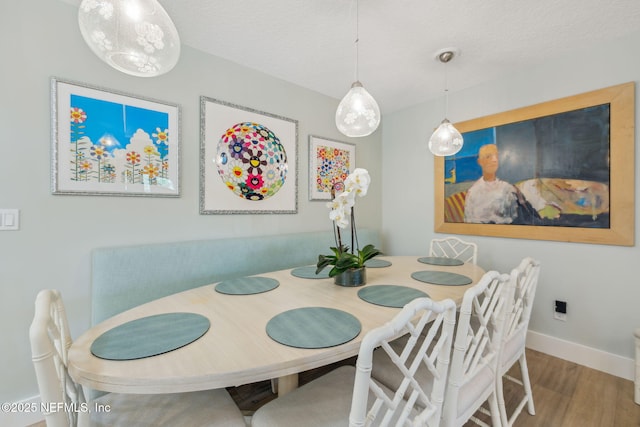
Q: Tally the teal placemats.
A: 8